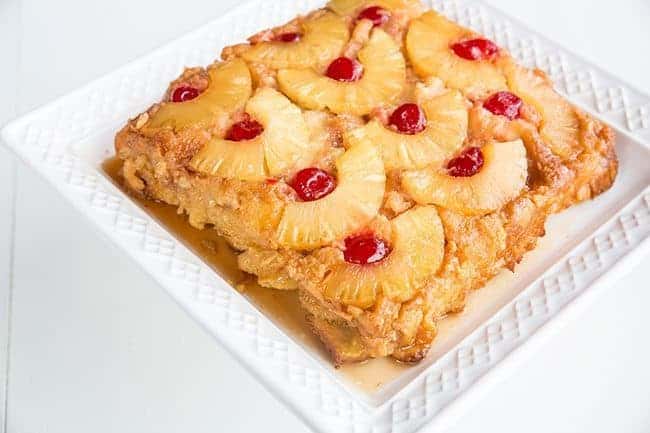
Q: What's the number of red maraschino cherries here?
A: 11